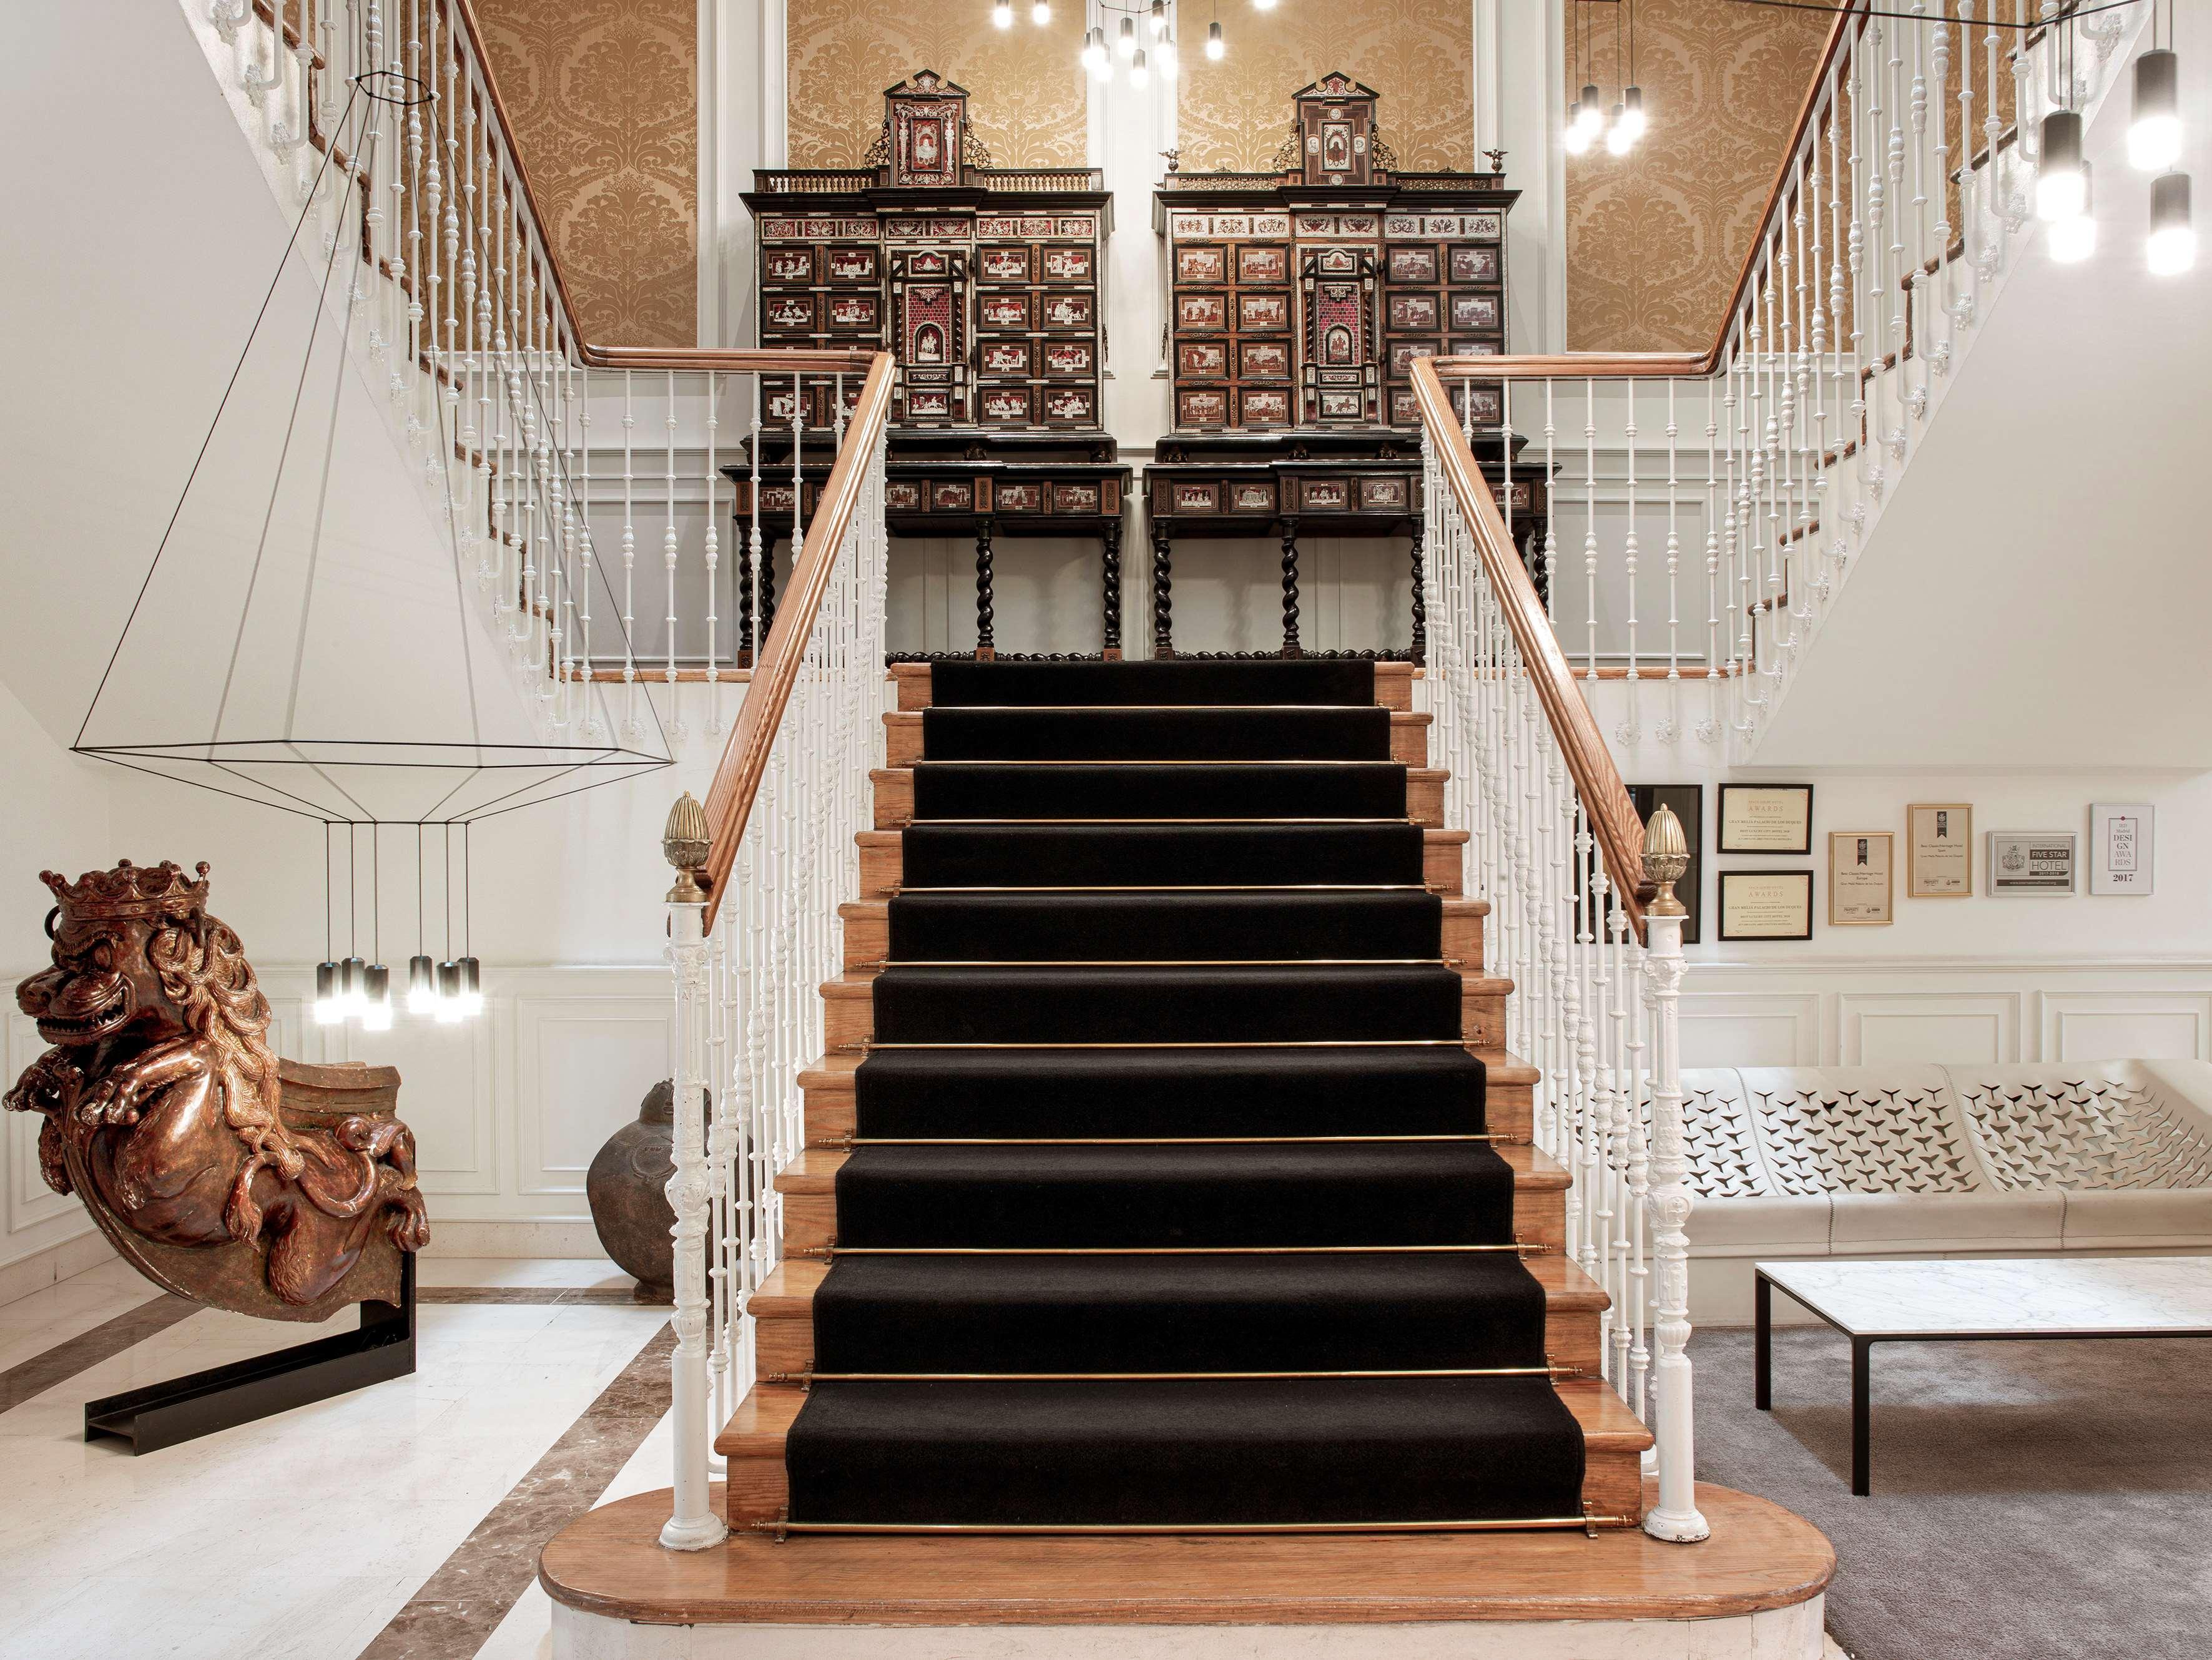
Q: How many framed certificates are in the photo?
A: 6